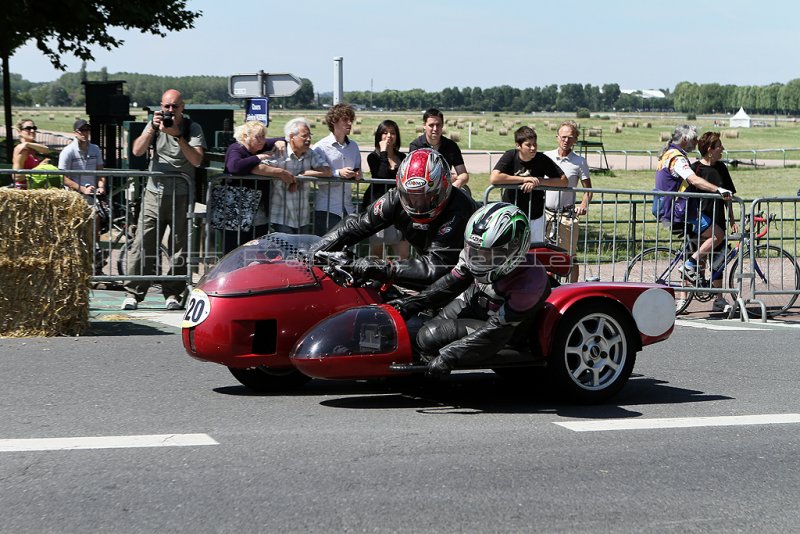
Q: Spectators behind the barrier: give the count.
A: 12